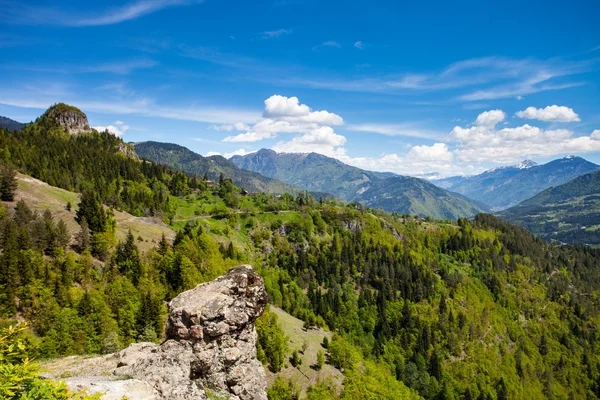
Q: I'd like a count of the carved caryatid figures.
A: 0